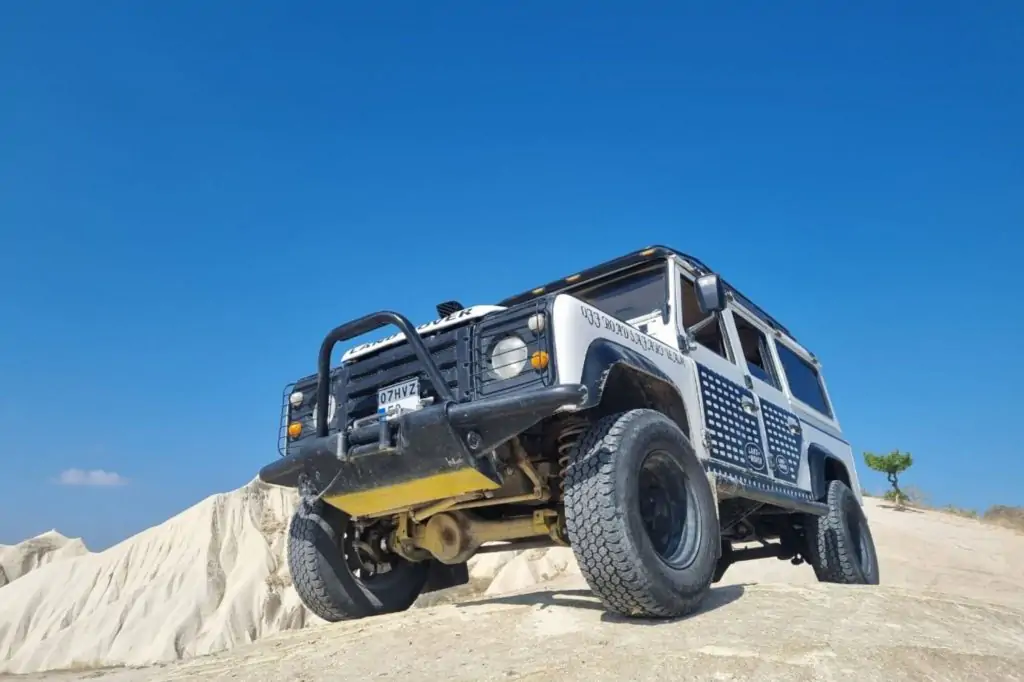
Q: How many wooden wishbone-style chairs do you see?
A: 0